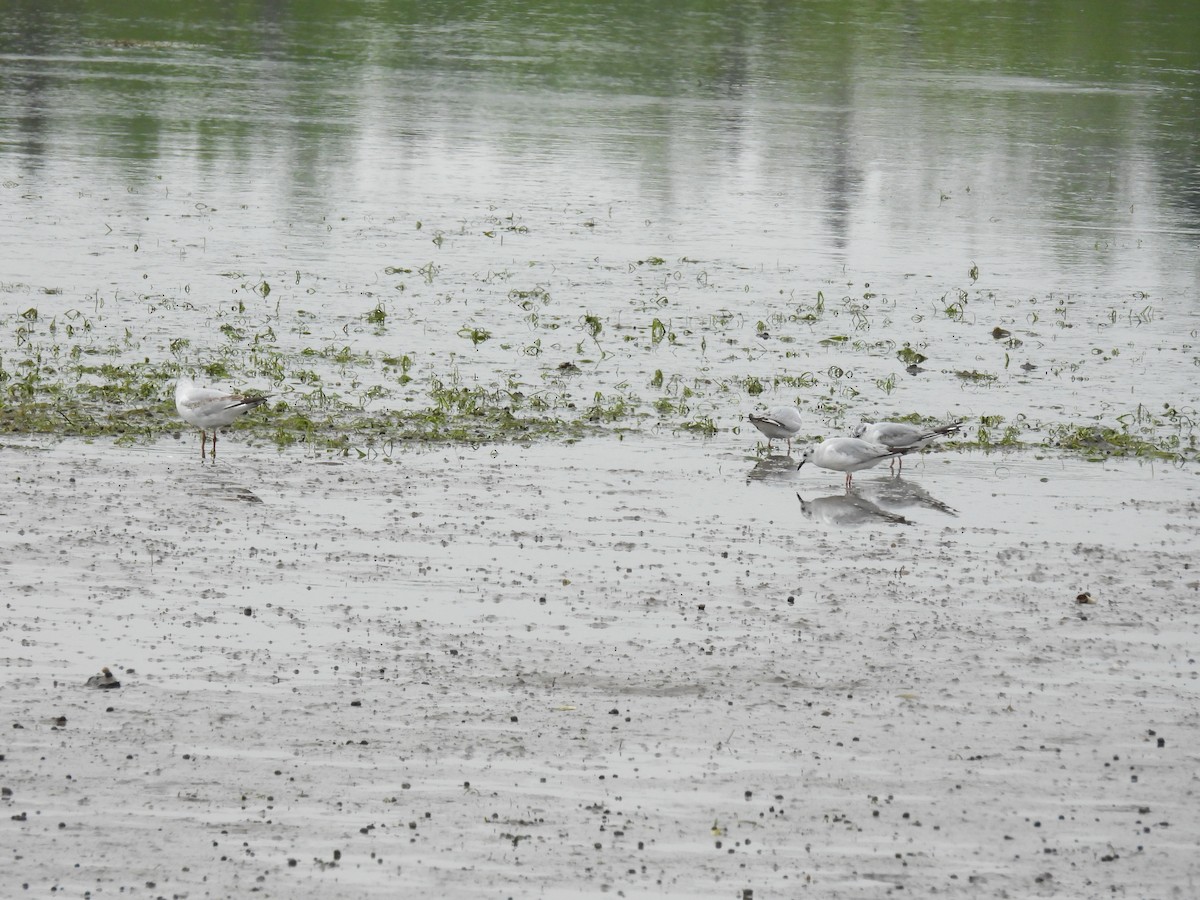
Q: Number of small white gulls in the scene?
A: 4